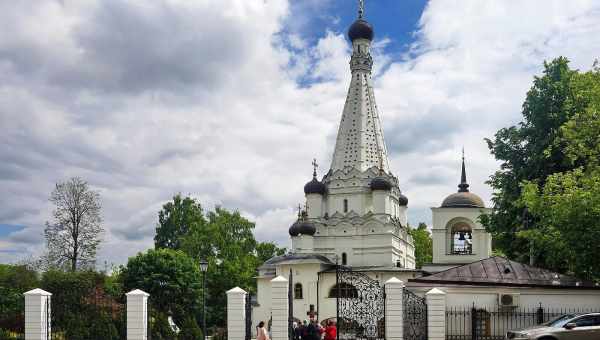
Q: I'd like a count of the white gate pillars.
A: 6